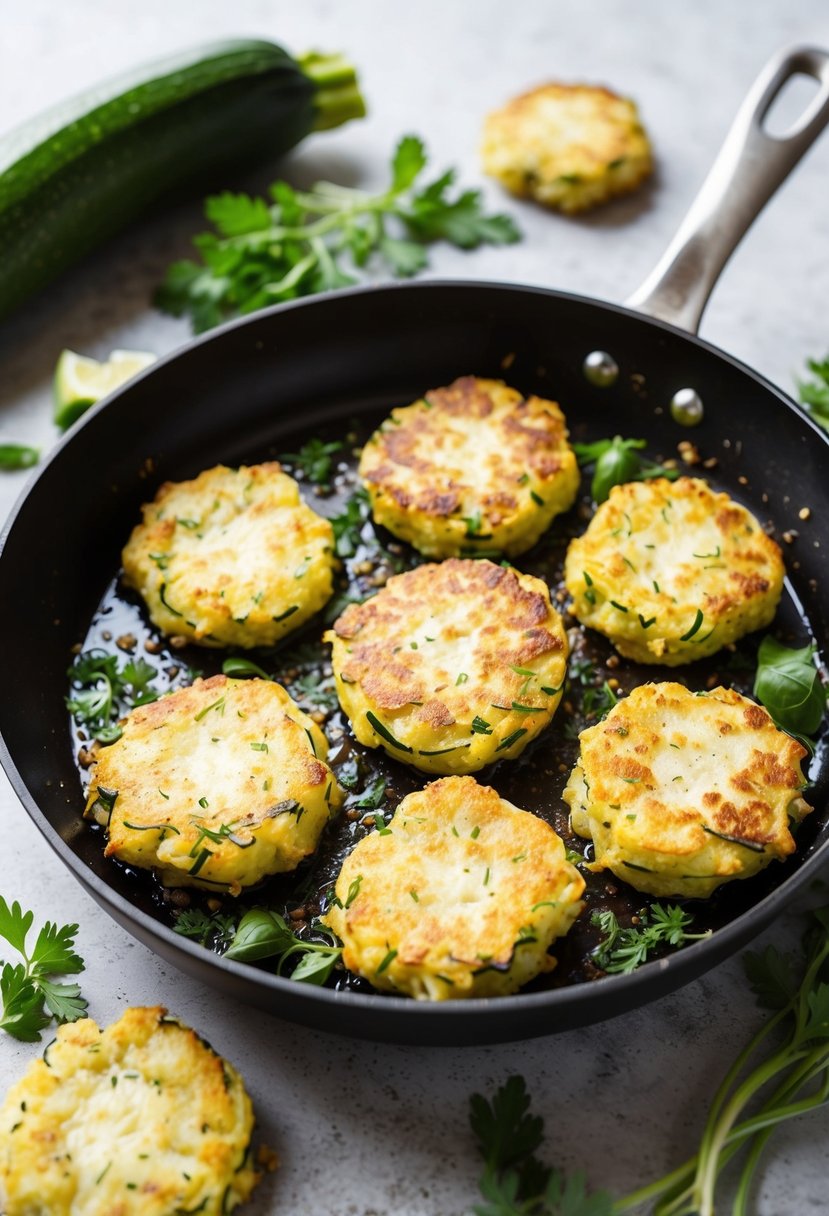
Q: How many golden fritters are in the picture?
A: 9